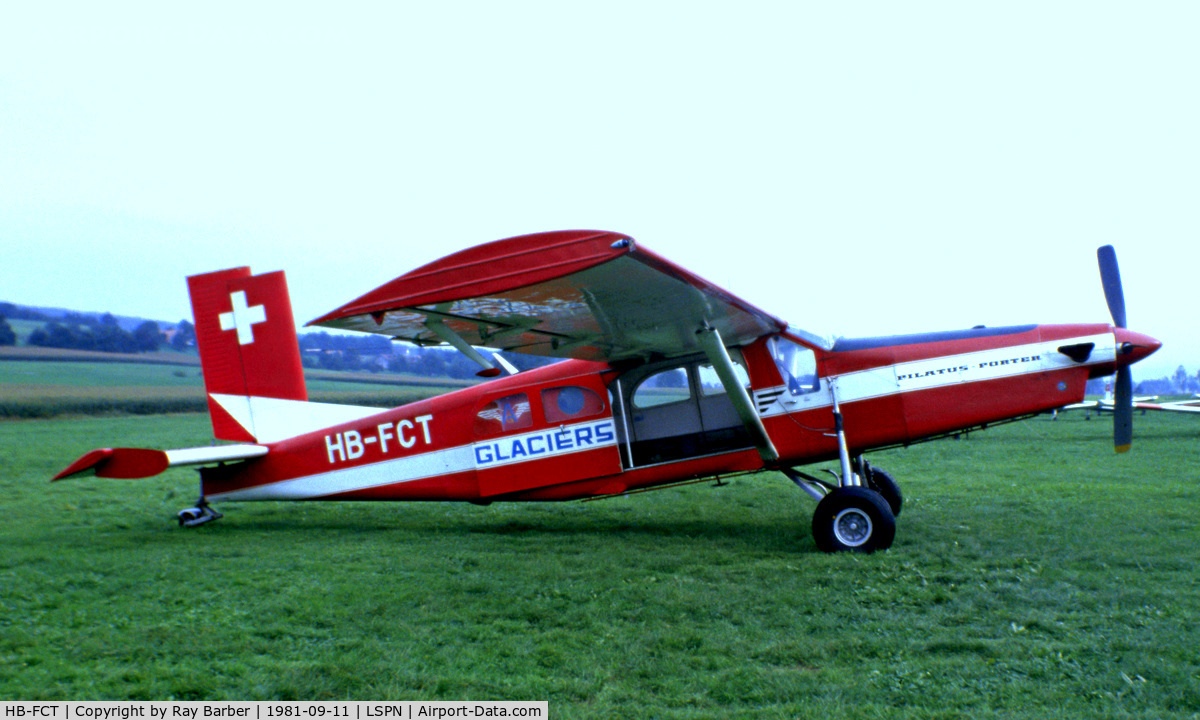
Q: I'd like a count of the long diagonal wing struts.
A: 1